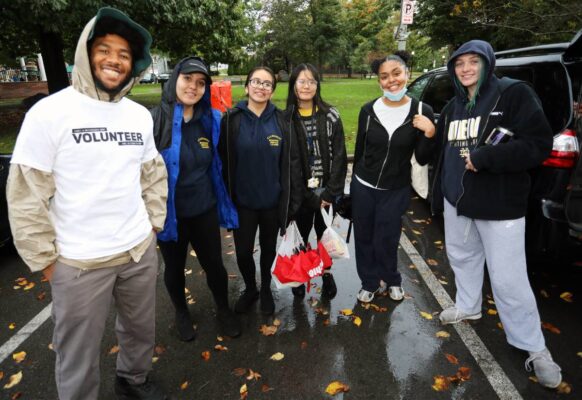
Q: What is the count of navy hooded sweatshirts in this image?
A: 3